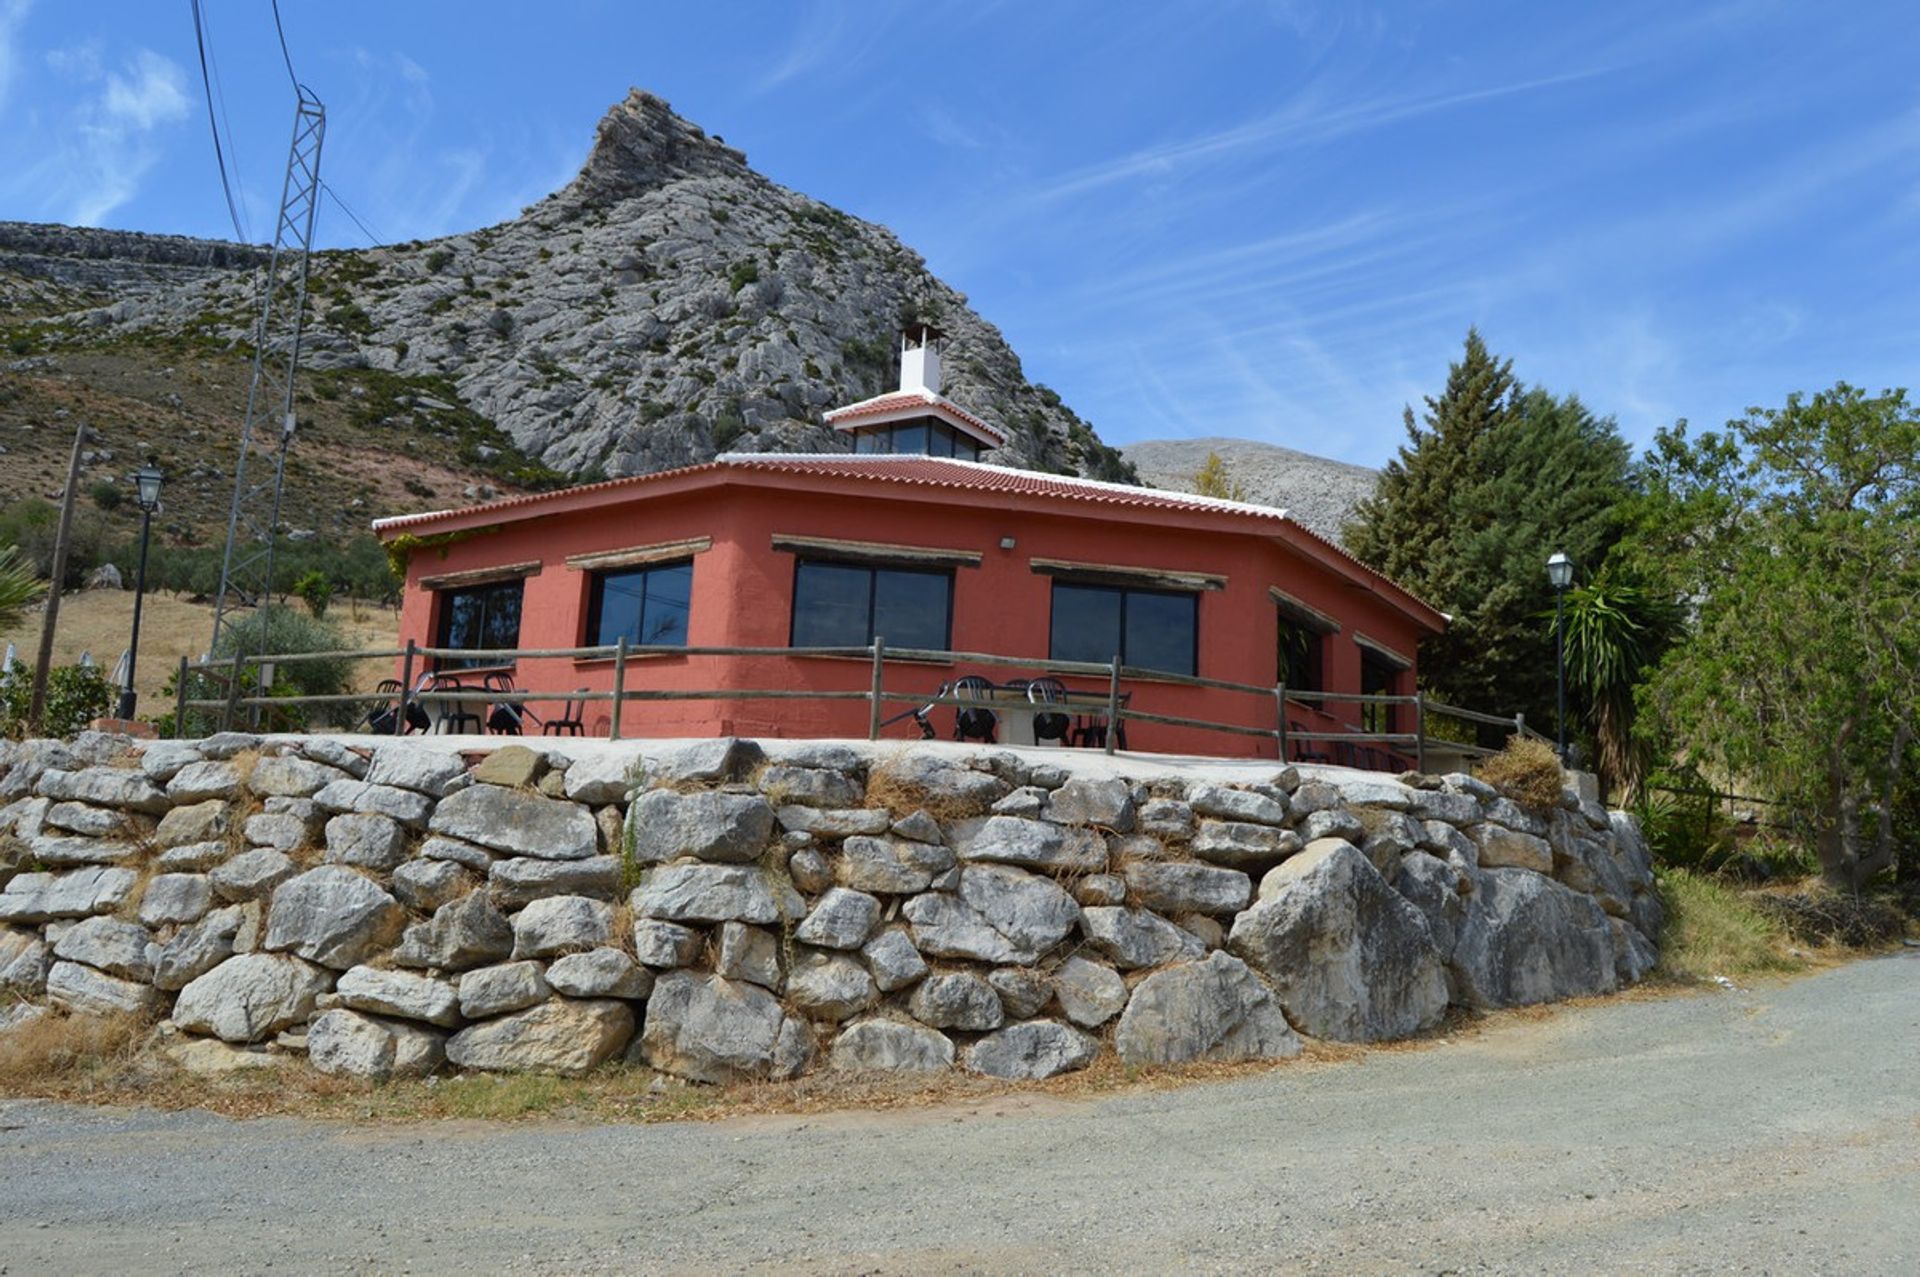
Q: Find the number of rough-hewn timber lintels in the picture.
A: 6